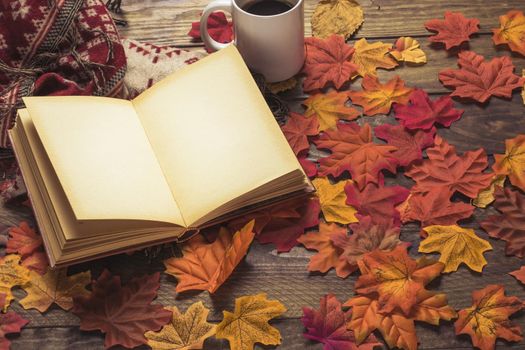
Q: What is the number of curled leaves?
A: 1